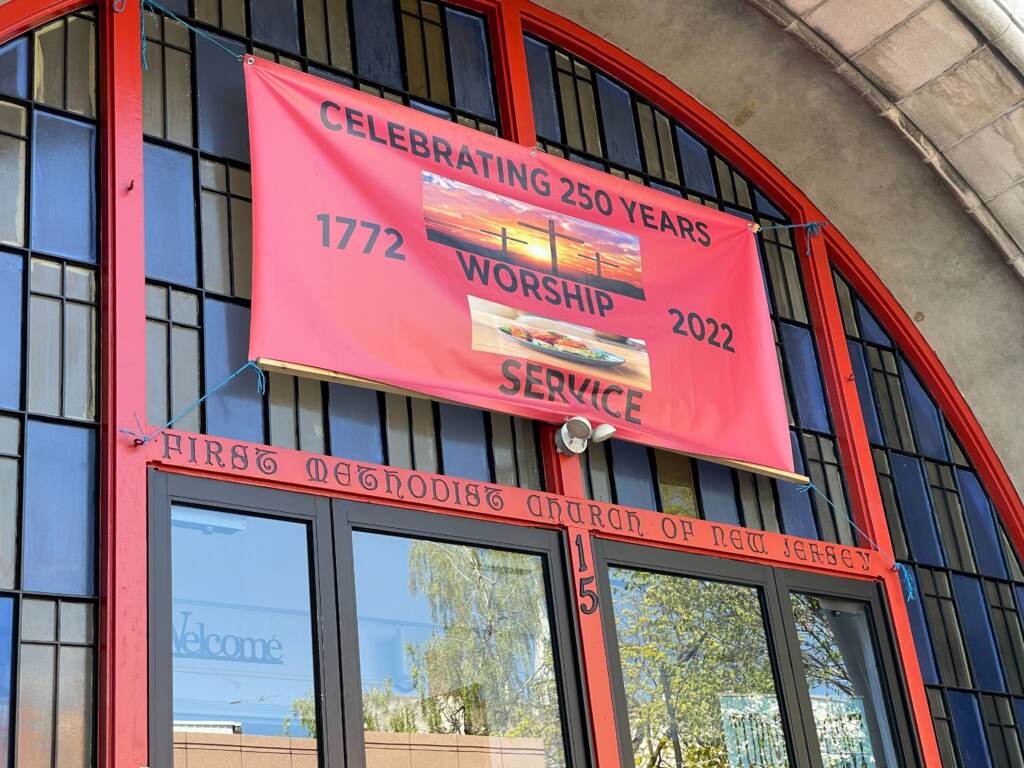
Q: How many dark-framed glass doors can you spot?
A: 4